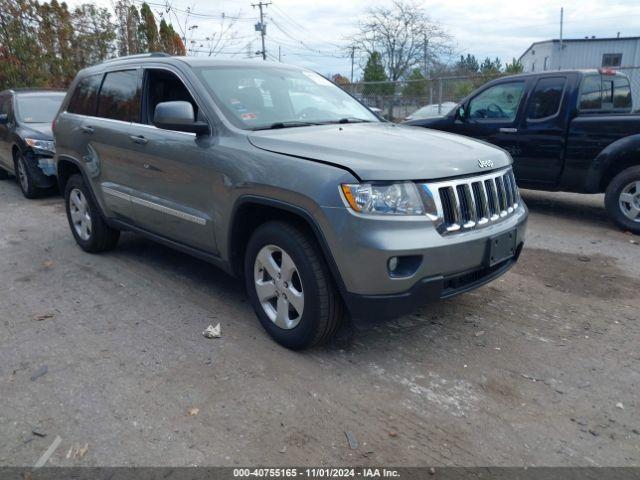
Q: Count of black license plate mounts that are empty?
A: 1